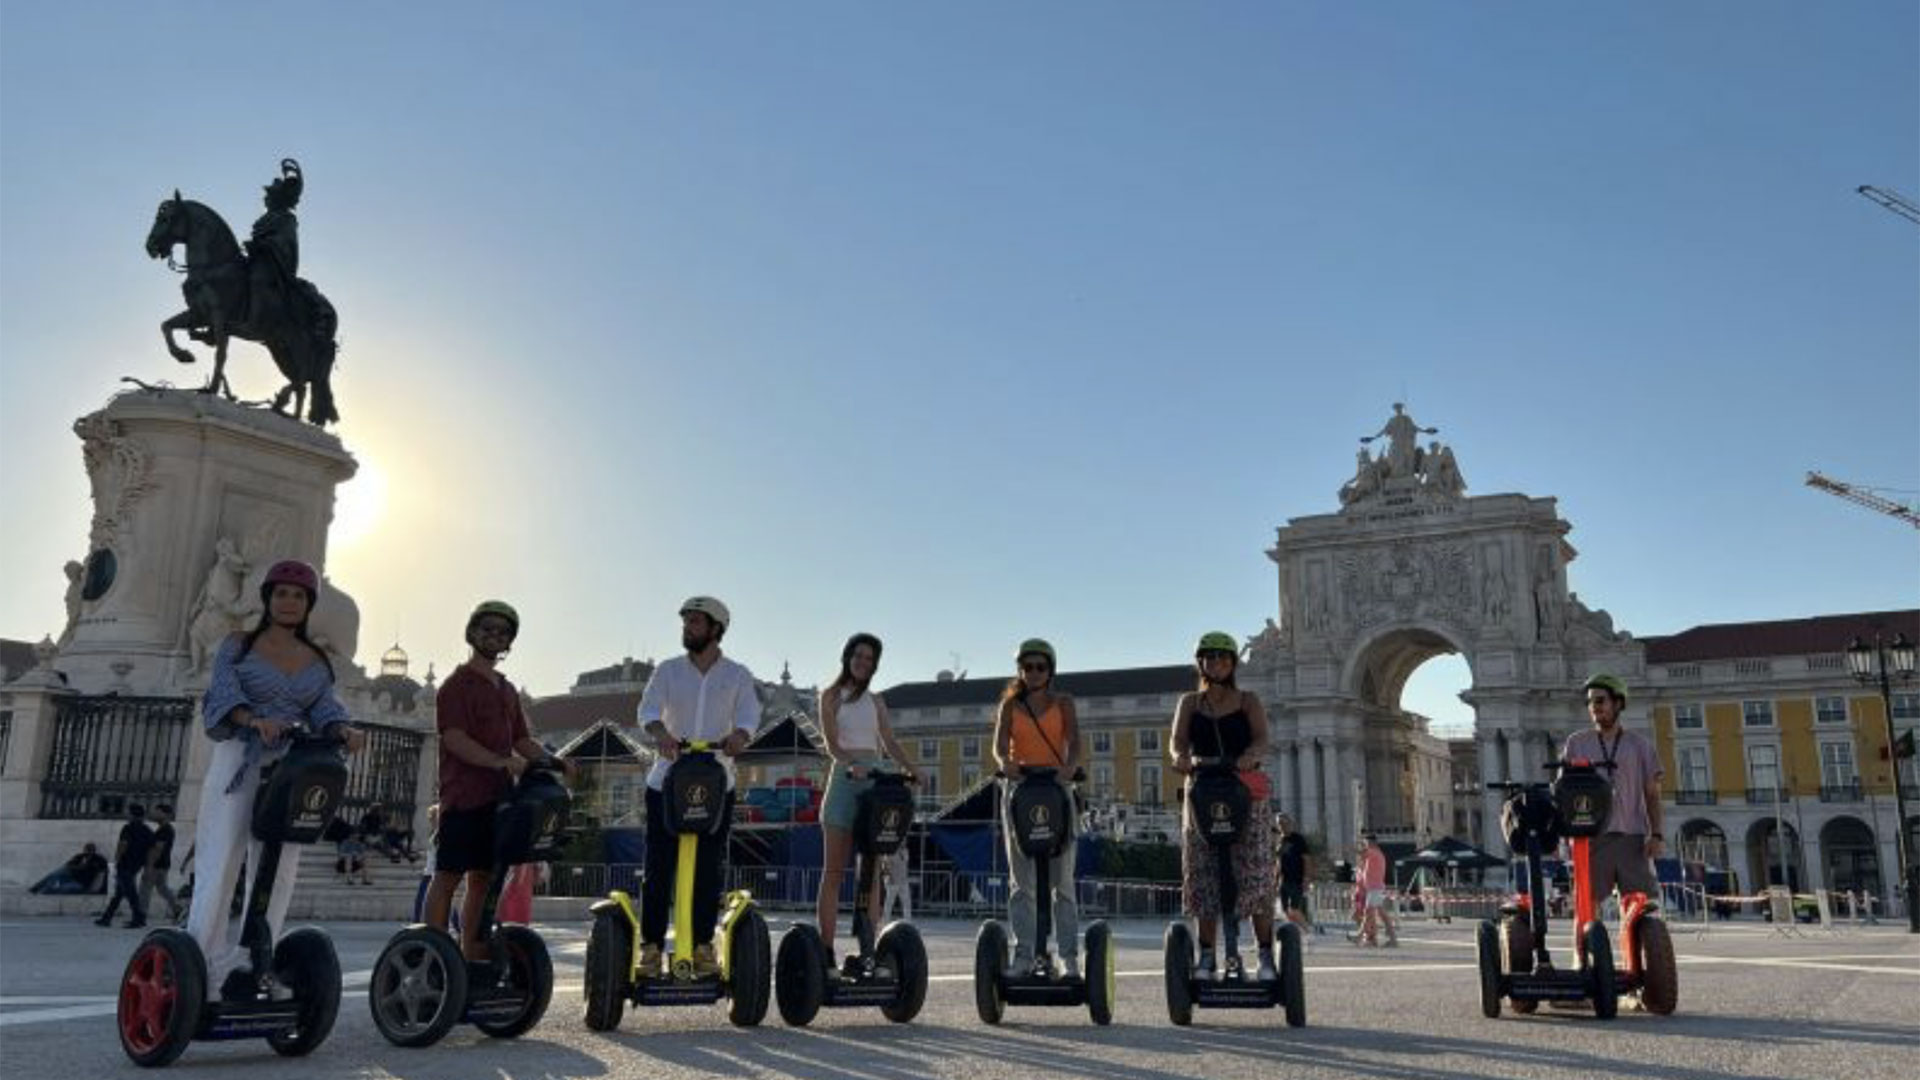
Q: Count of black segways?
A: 6